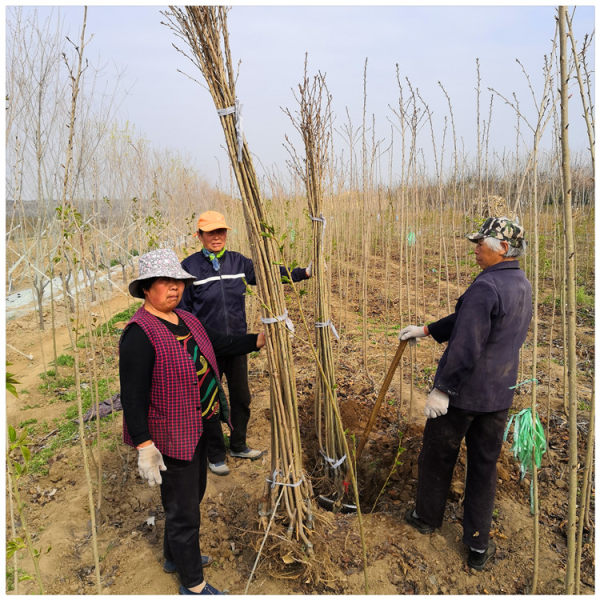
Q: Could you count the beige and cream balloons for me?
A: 0